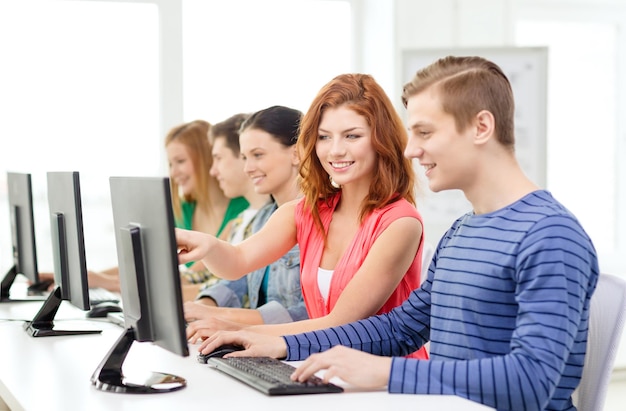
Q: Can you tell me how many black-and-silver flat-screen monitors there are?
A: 3